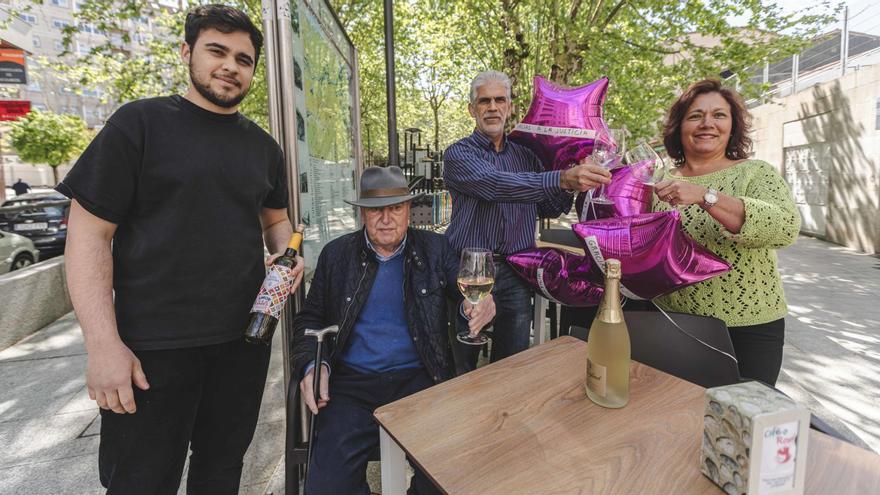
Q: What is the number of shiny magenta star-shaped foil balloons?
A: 4